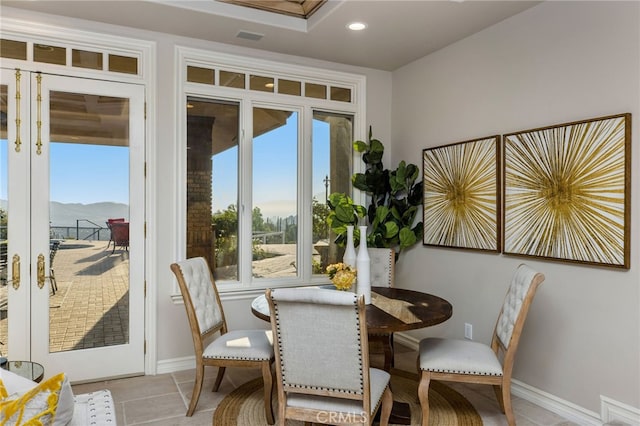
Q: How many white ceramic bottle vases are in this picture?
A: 2